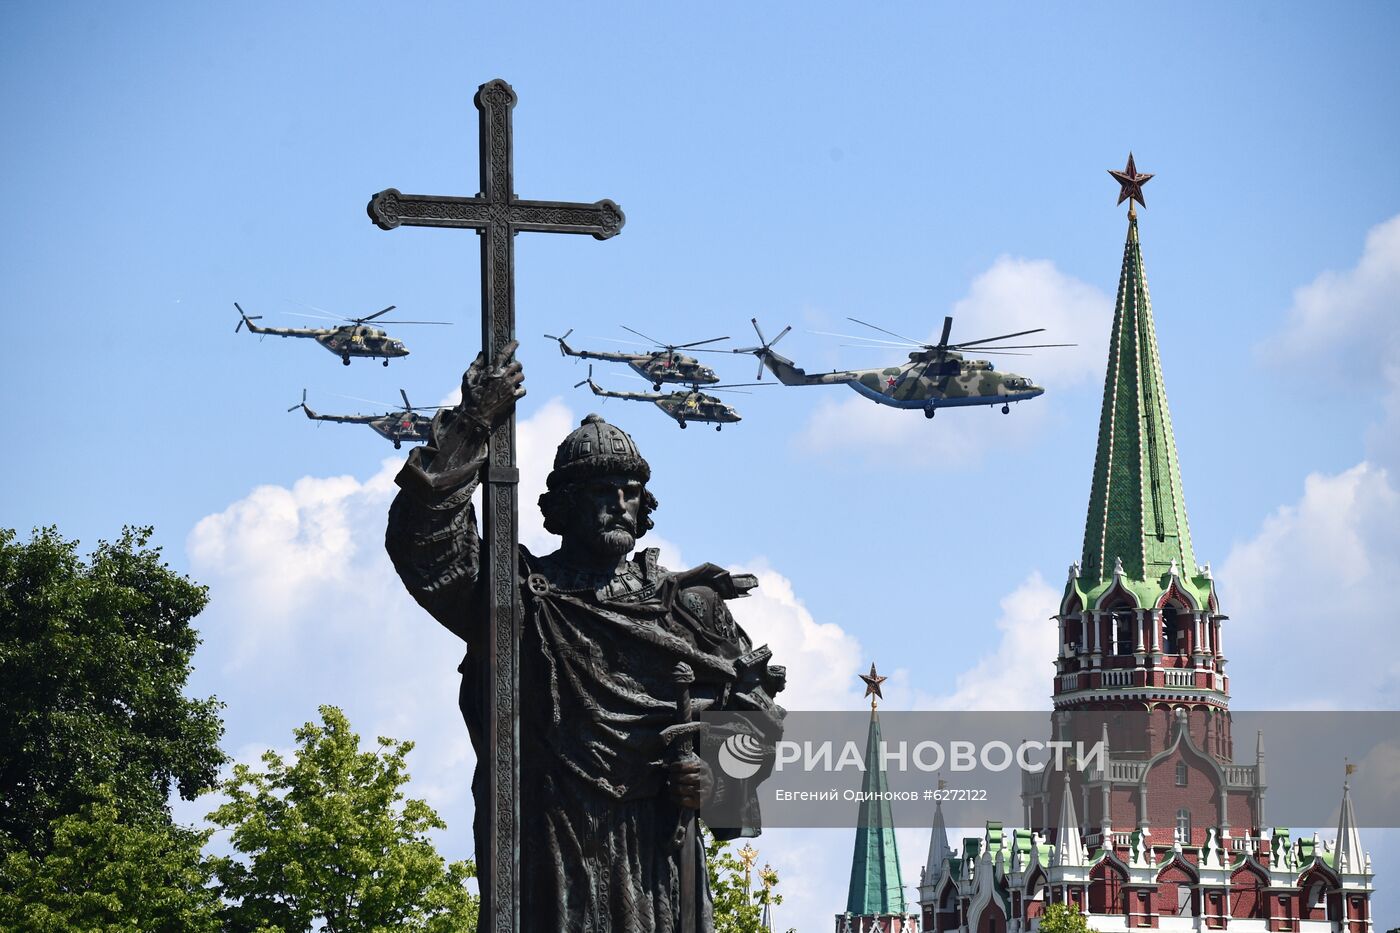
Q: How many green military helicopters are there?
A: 5